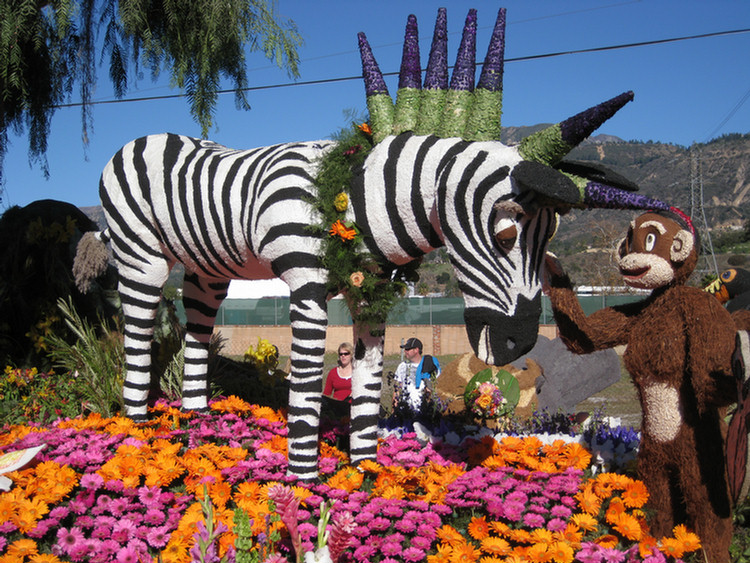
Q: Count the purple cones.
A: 7